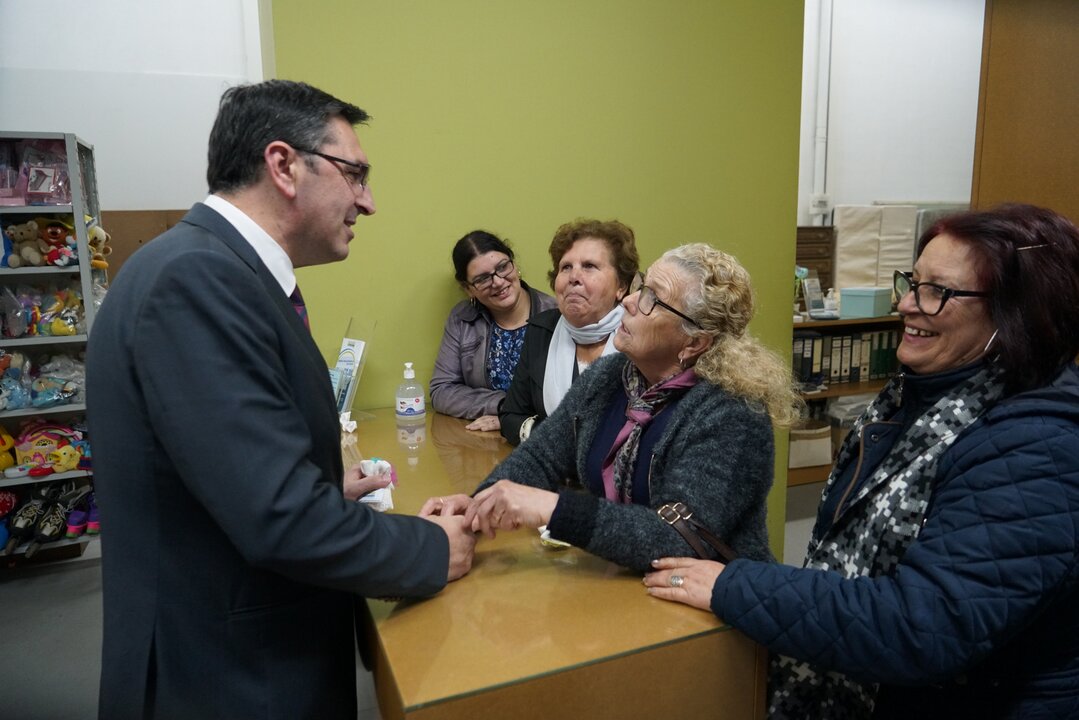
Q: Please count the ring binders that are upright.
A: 11